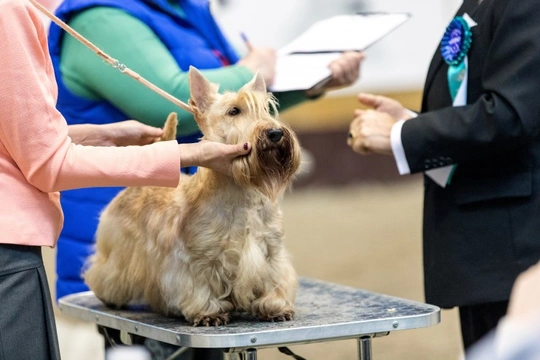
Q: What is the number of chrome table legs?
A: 2